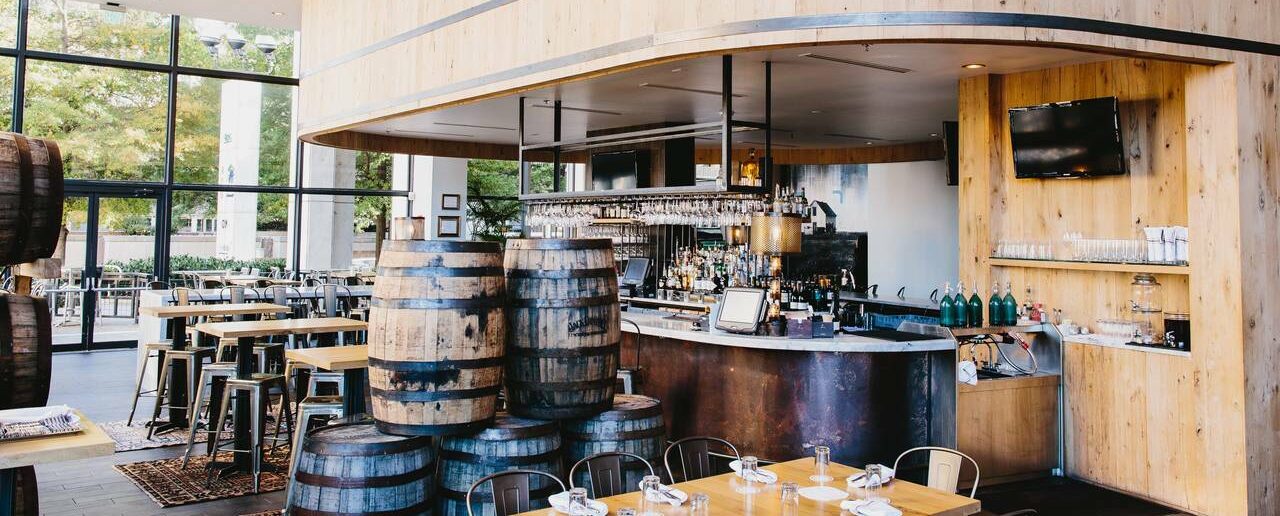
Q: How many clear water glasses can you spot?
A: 8